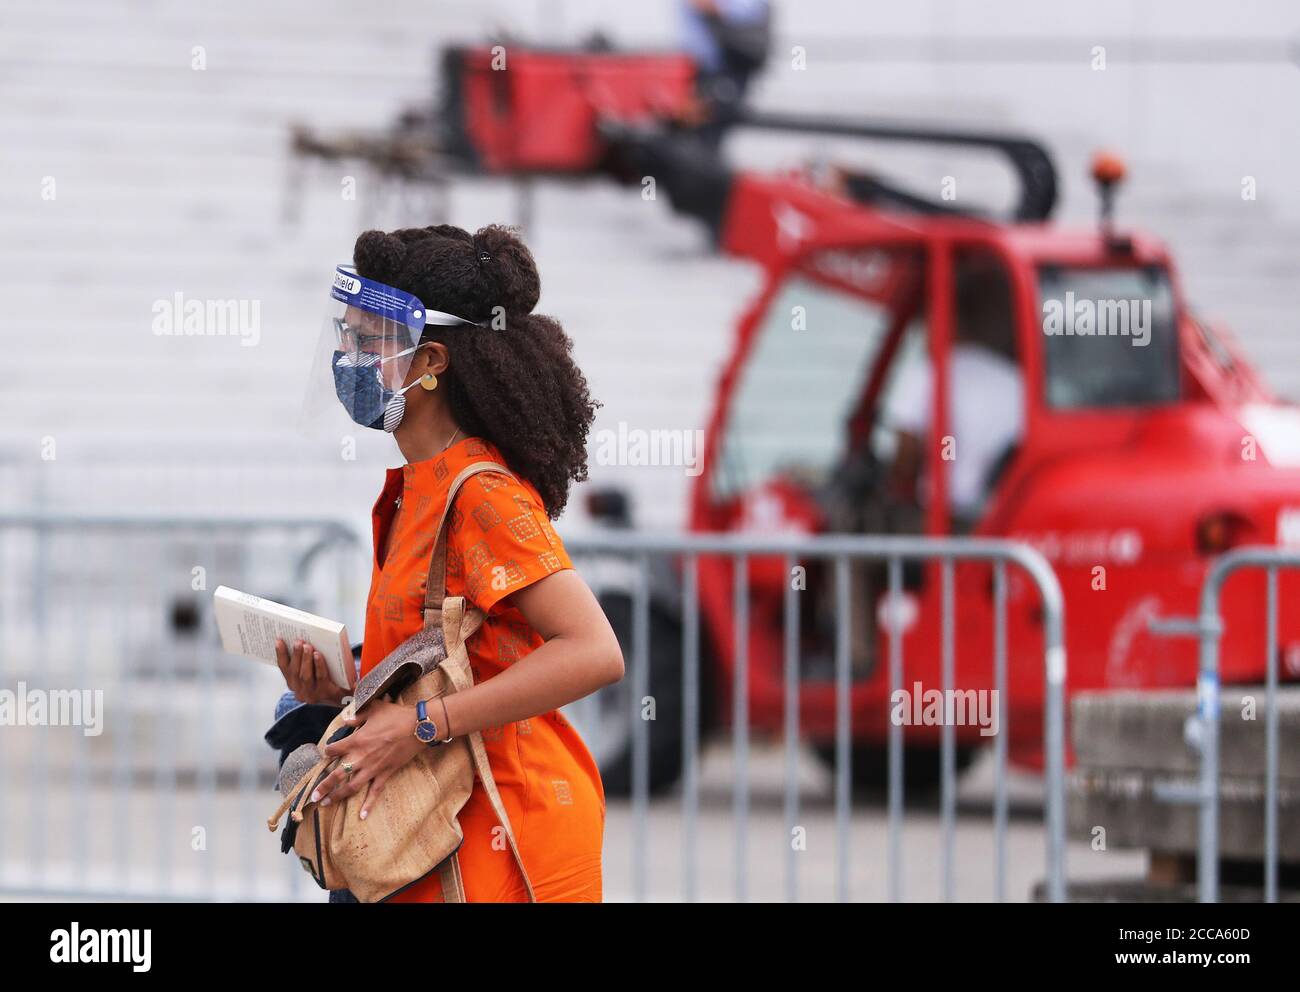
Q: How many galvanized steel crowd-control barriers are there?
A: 3